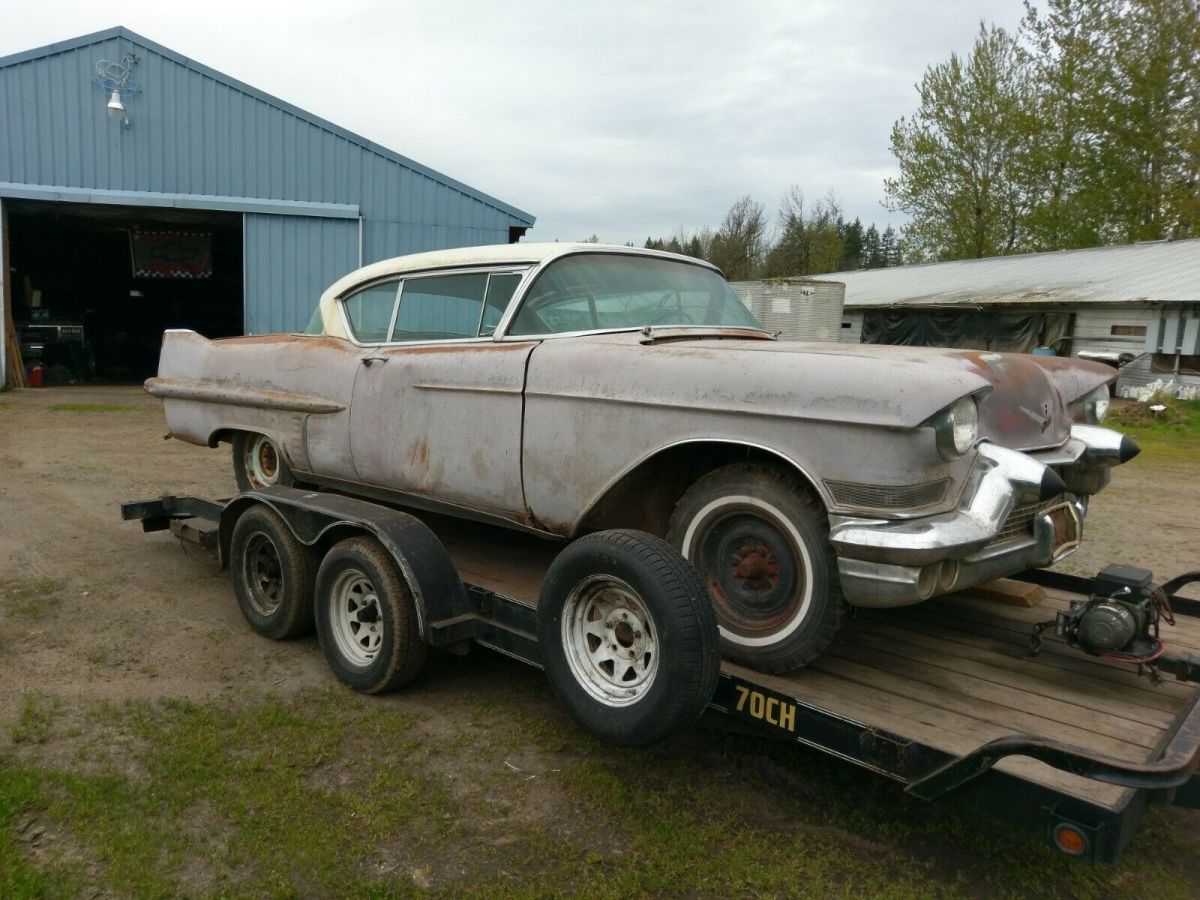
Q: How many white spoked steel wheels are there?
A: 2